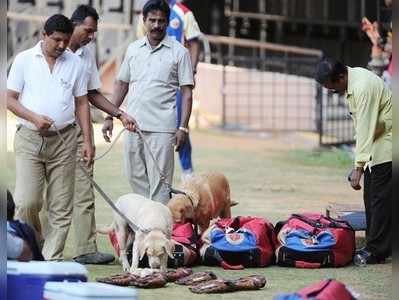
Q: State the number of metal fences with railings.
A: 1